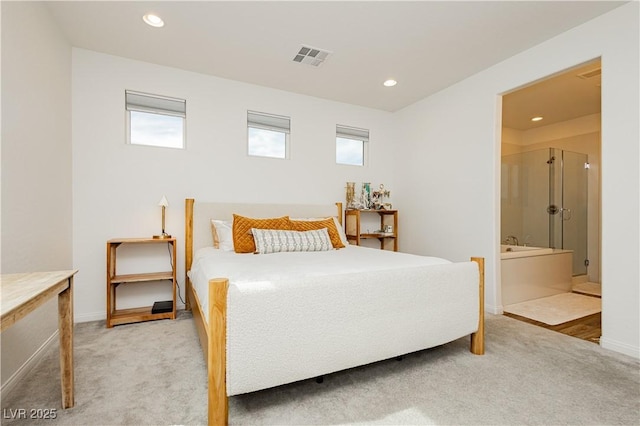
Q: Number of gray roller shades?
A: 3